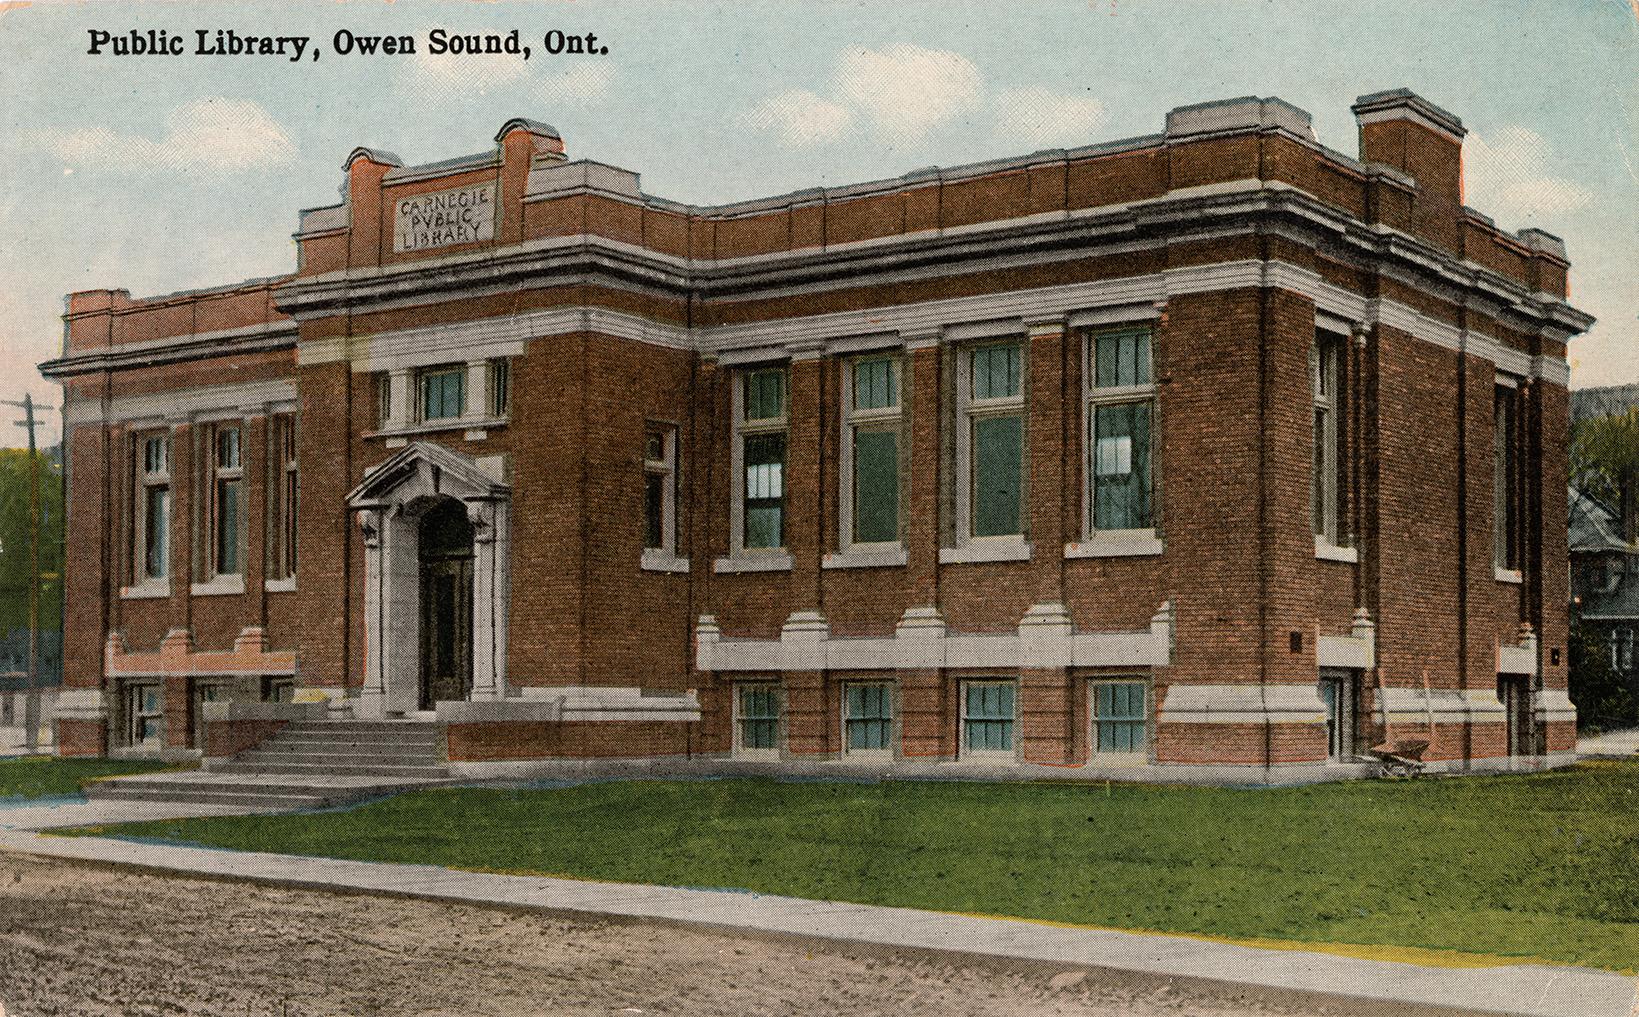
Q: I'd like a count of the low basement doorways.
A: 2